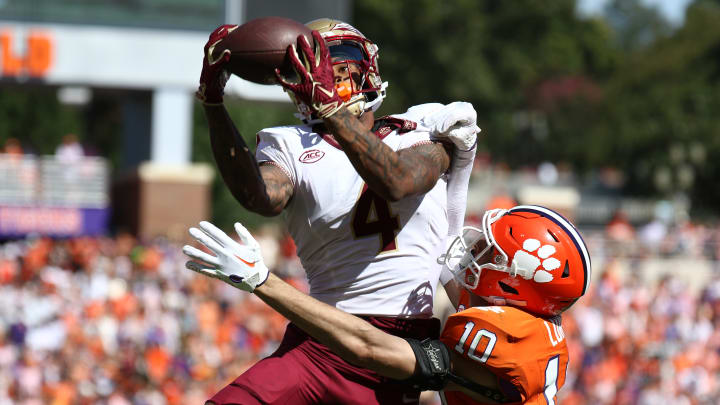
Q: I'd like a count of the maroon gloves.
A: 2